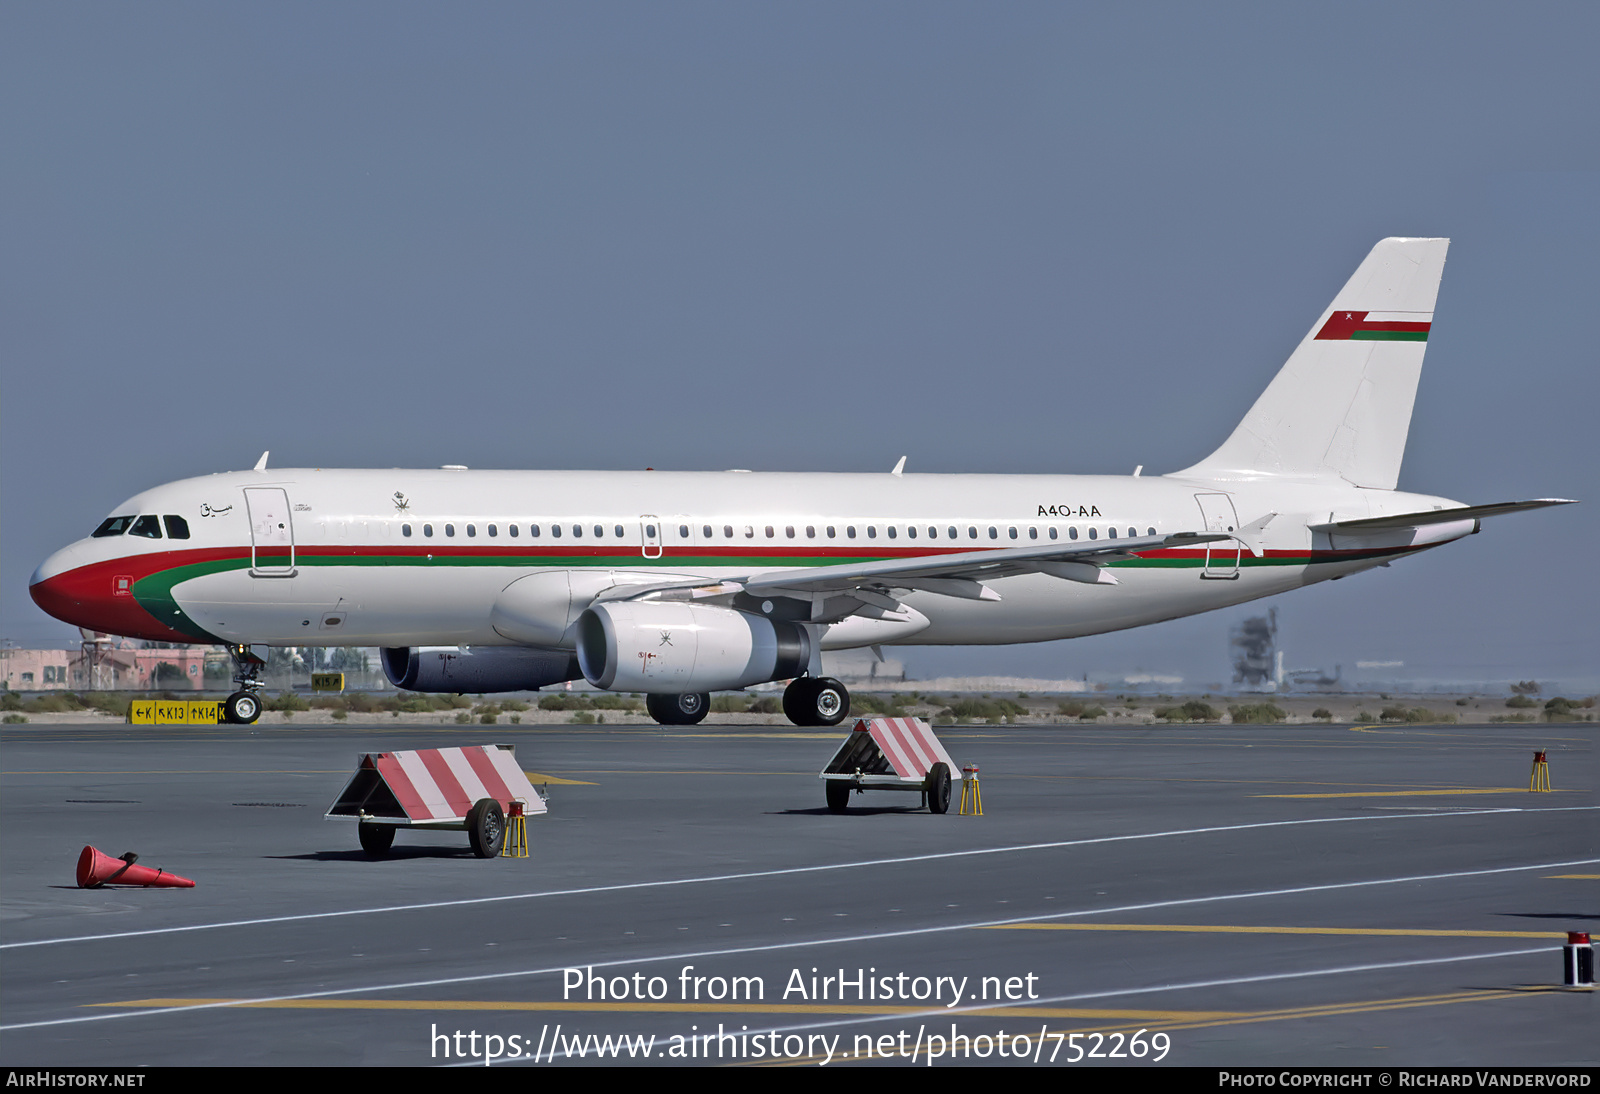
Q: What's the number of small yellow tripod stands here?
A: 3